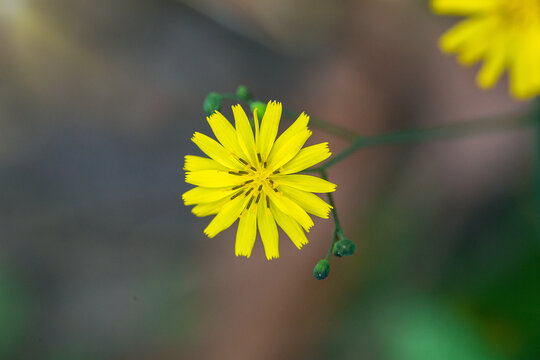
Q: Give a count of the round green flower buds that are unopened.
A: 5